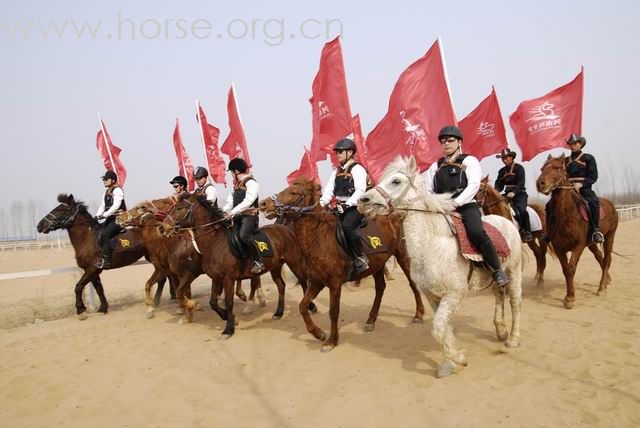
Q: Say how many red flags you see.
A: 10